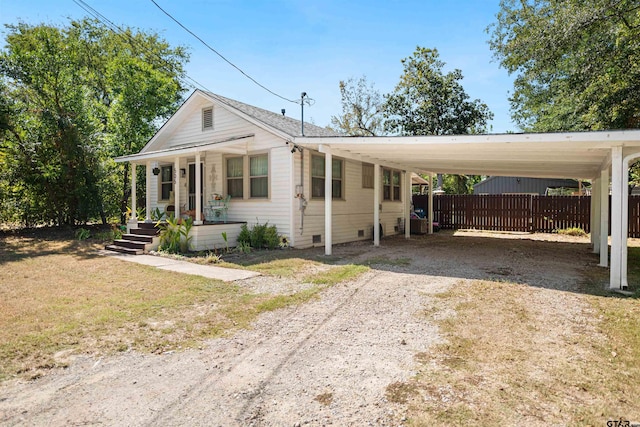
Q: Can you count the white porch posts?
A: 4